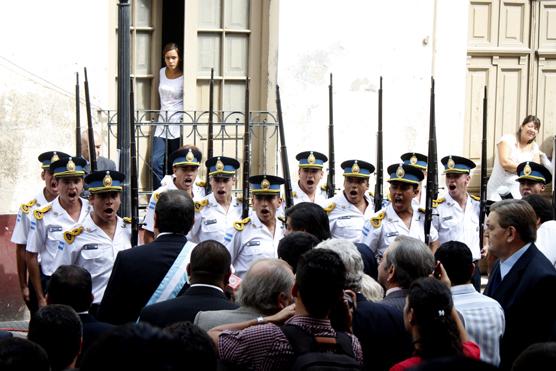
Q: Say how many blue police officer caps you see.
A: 12